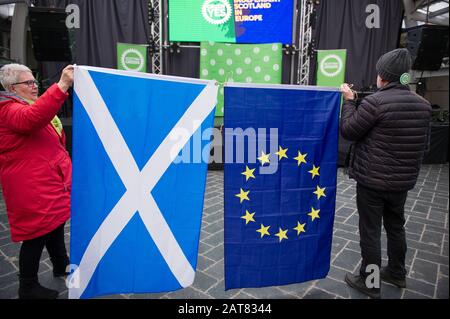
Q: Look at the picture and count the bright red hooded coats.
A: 1